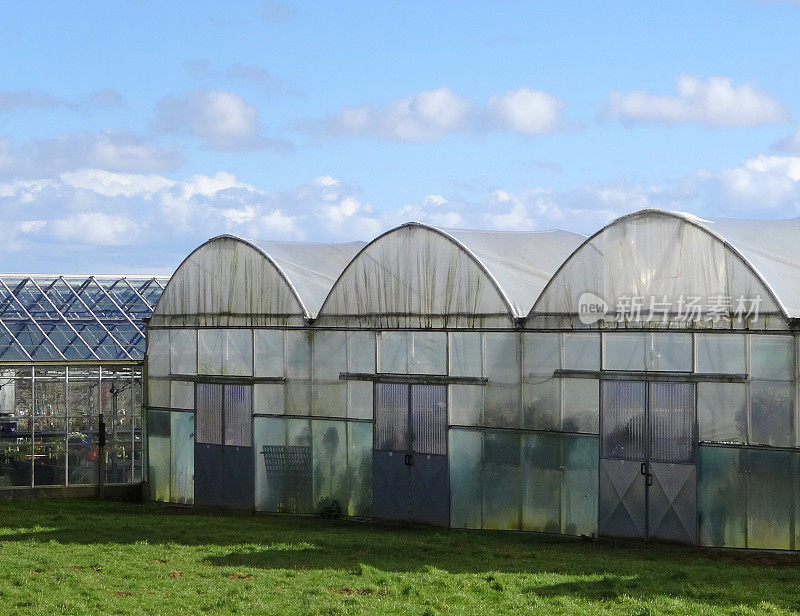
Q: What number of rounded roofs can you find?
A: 3